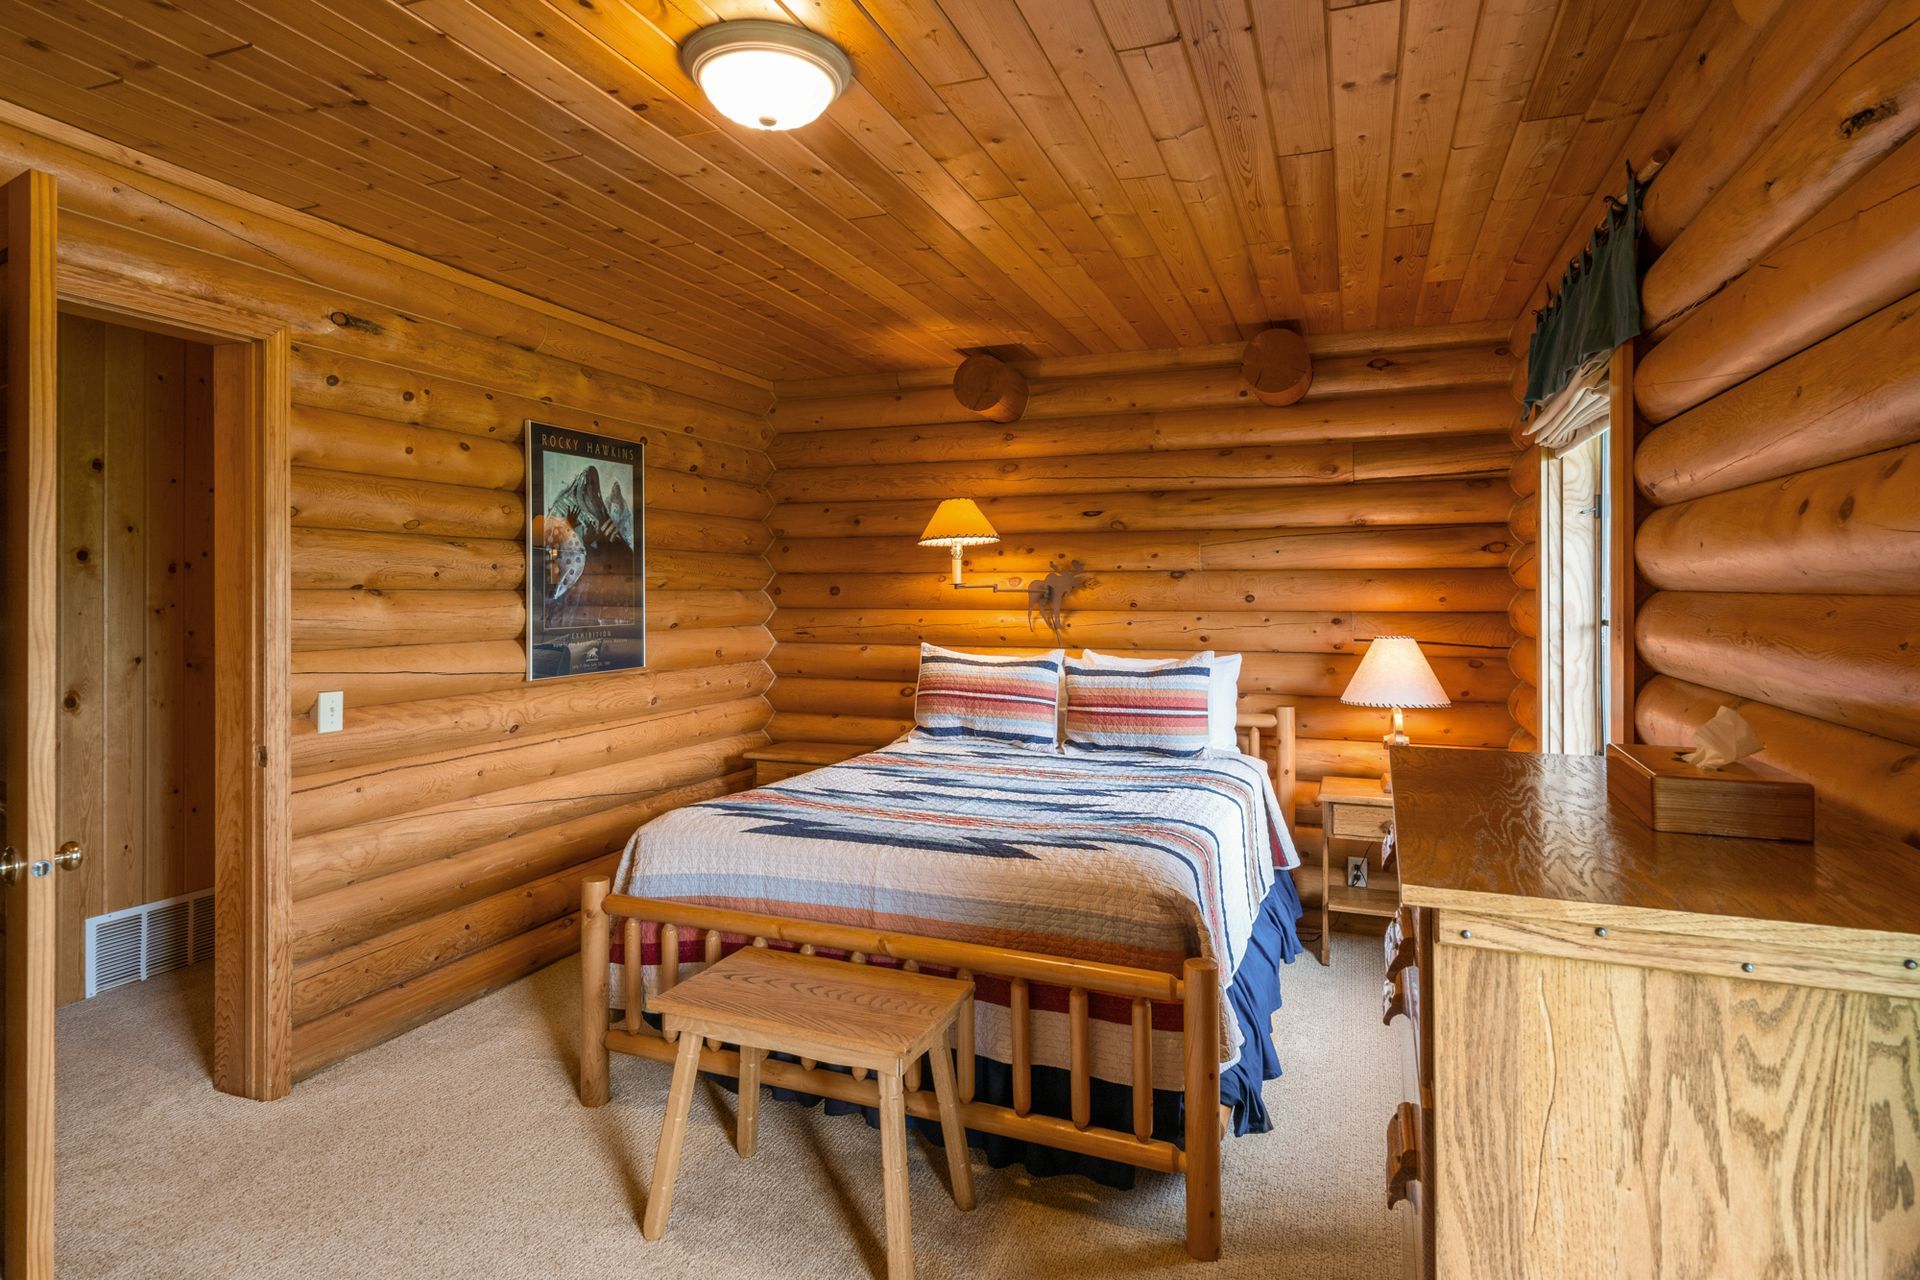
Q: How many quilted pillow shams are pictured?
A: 2